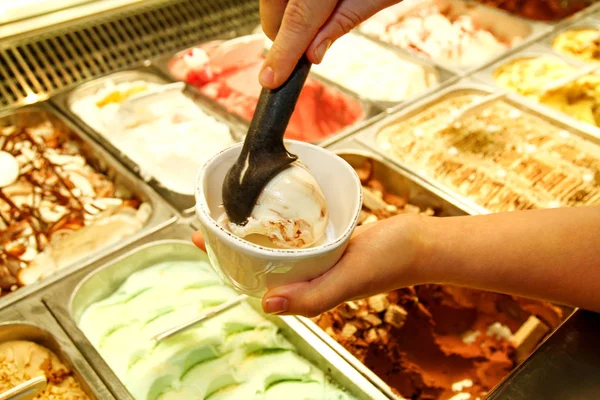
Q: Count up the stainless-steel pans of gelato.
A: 12